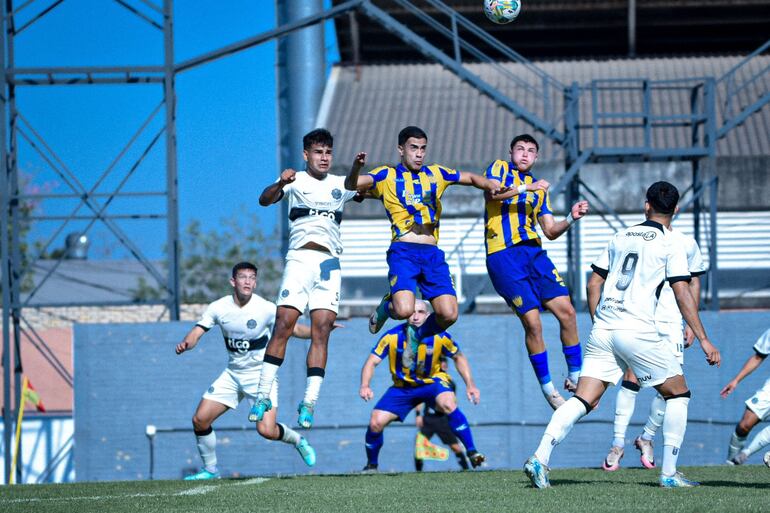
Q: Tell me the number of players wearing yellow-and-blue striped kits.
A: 3